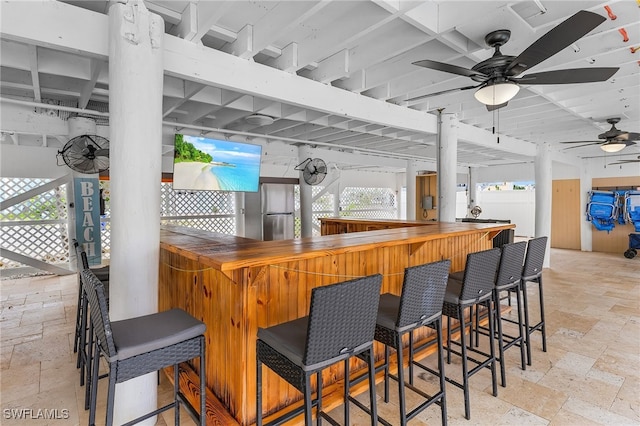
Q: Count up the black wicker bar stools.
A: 8